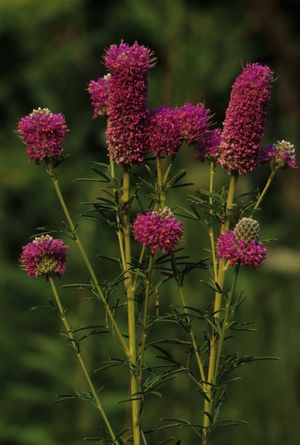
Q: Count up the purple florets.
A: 11